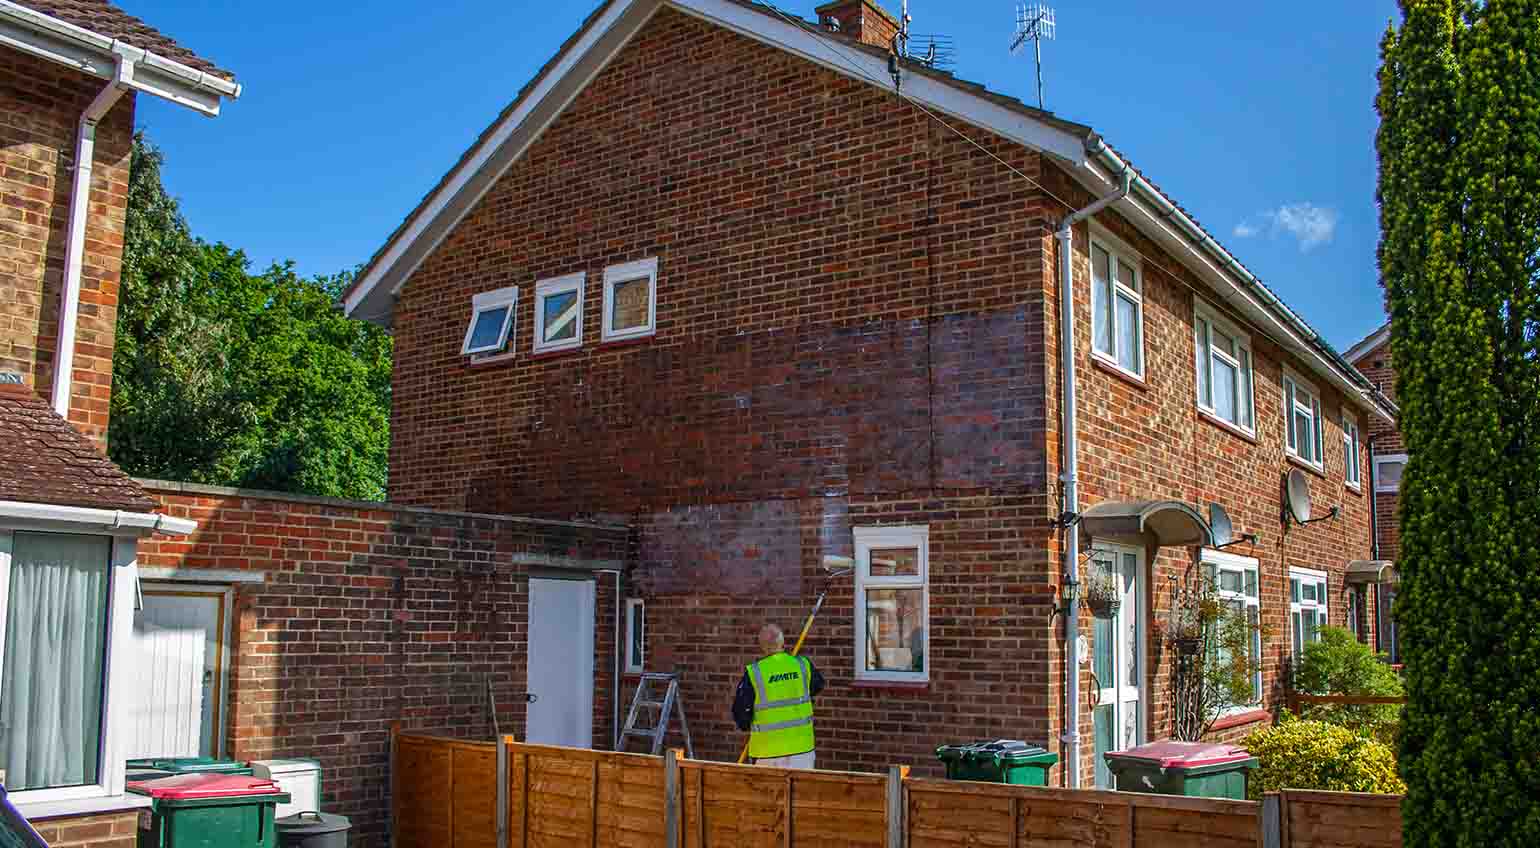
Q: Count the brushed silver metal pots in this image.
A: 0